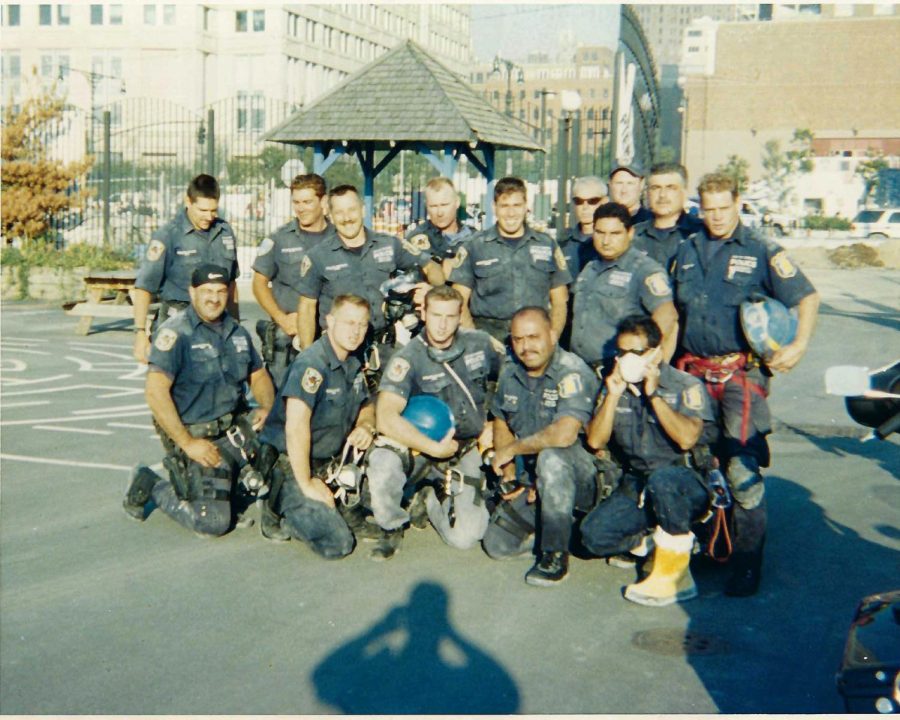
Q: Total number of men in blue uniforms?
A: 15